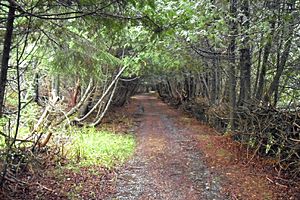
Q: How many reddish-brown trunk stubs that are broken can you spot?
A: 1